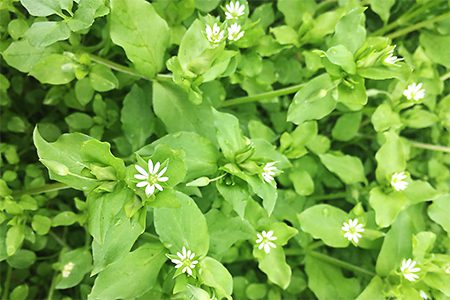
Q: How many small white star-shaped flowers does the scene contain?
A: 12